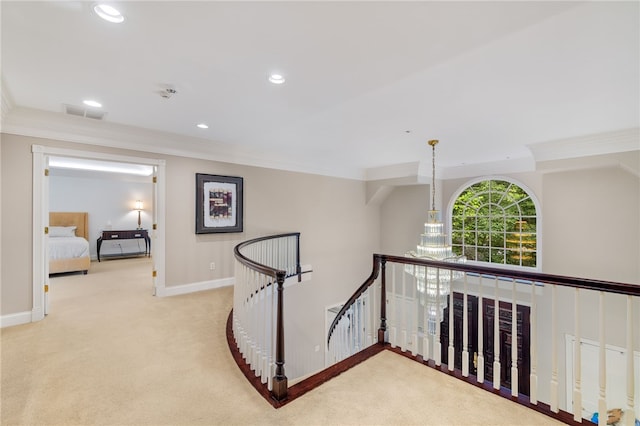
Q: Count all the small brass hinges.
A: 6